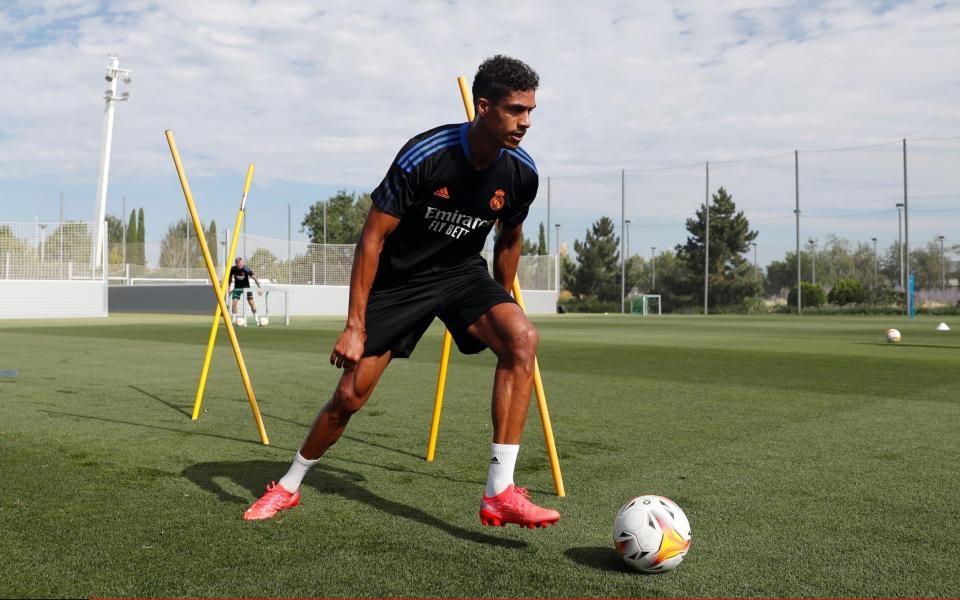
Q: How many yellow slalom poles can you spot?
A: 4